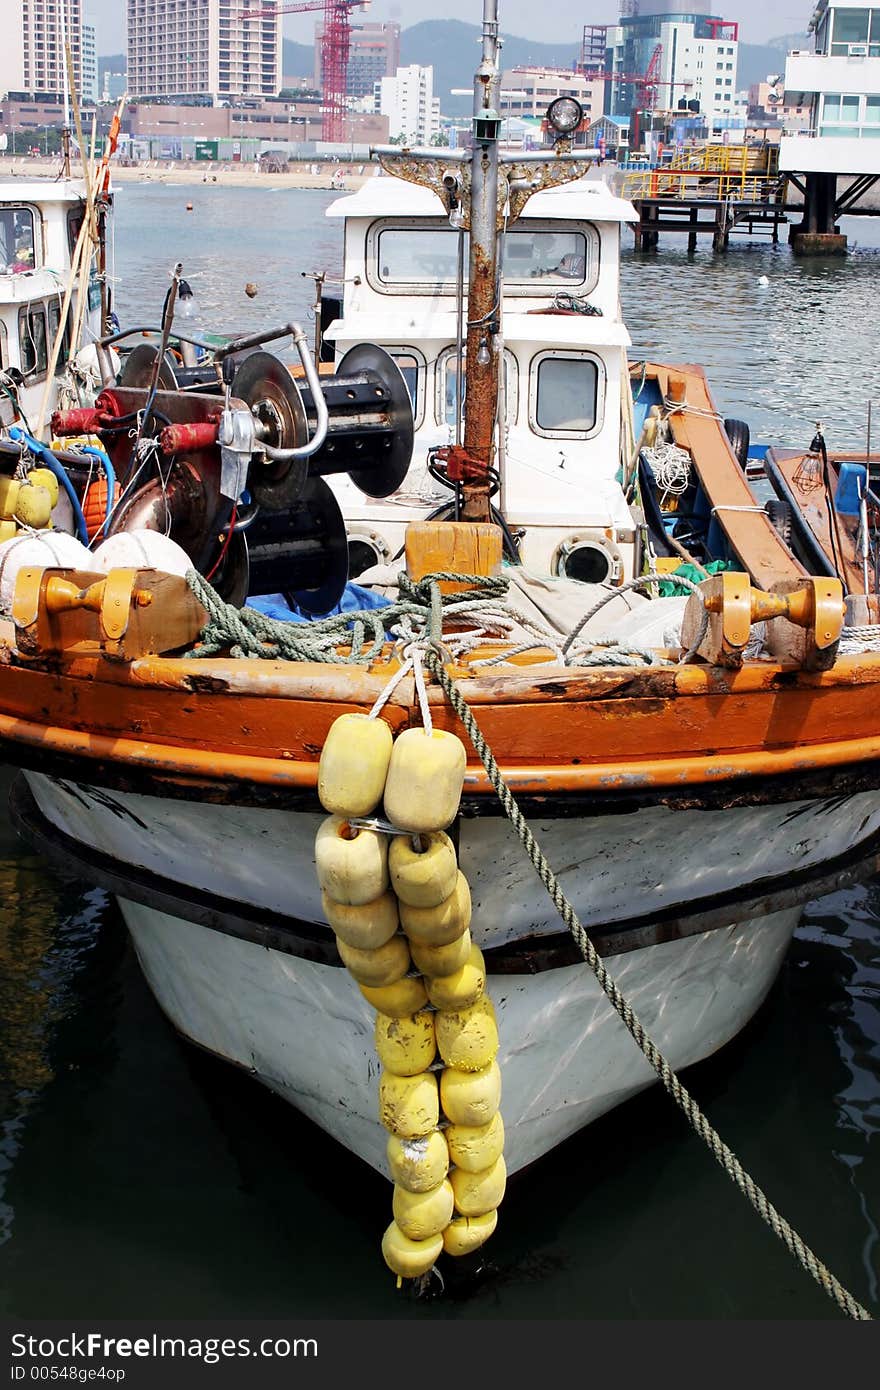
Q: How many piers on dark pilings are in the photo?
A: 1